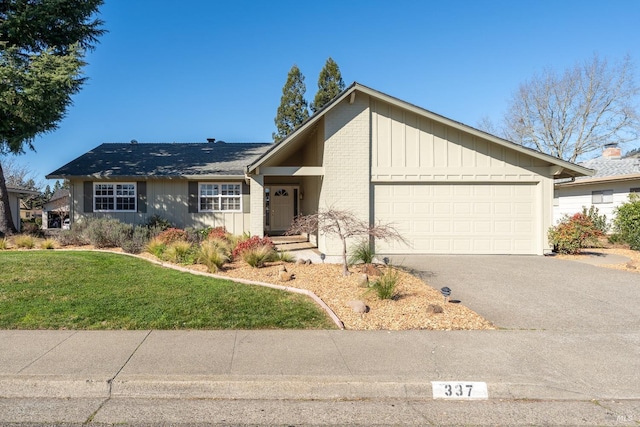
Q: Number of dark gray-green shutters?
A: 4